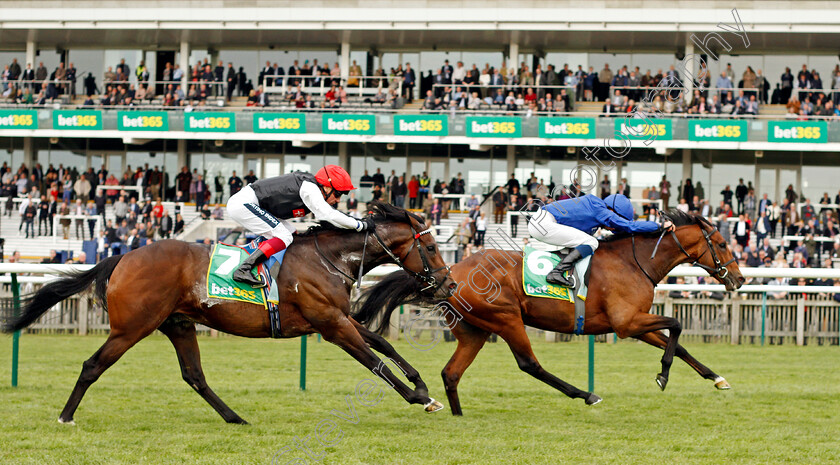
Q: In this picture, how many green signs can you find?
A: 12